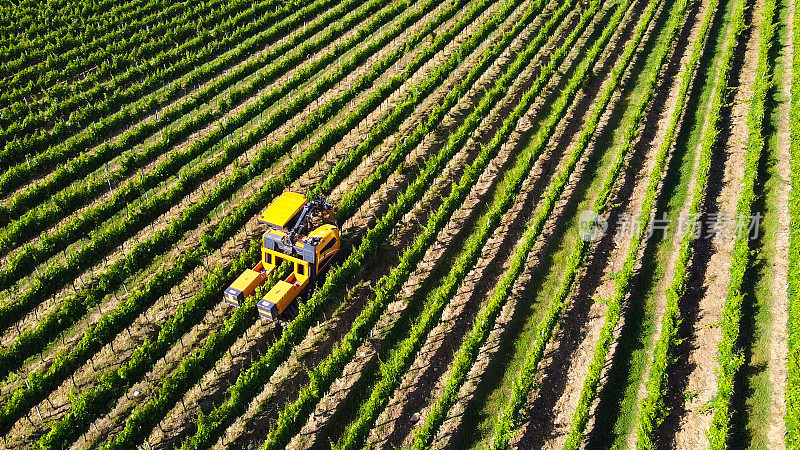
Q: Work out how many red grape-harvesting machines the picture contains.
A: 0